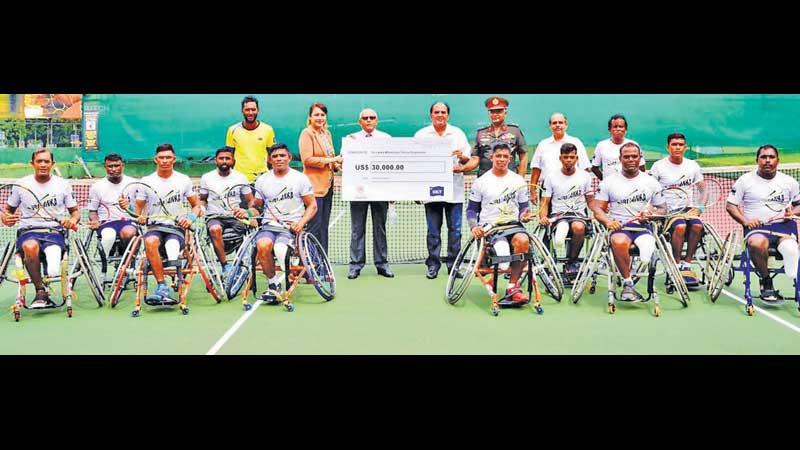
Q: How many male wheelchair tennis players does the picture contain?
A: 10